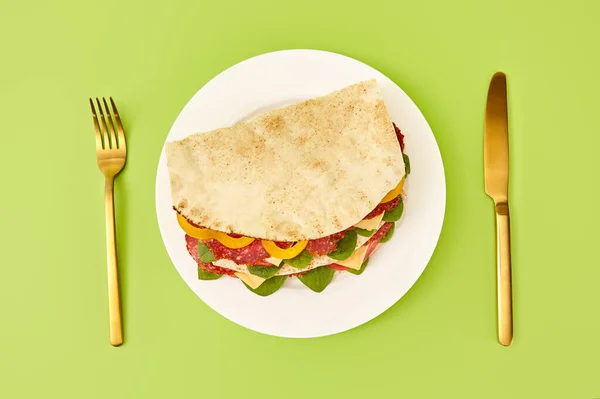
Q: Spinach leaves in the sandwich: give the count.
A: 12